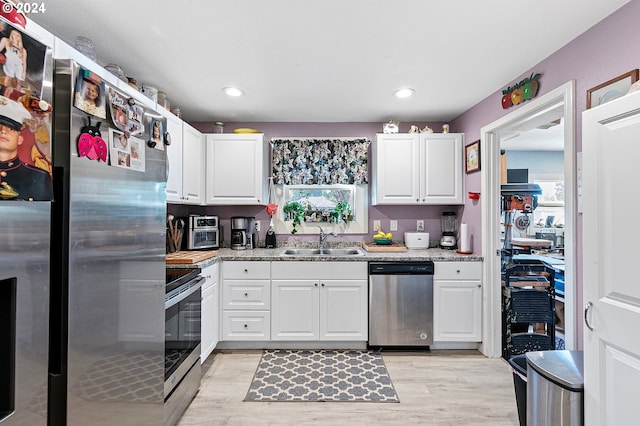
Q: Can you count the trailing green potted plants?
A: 2